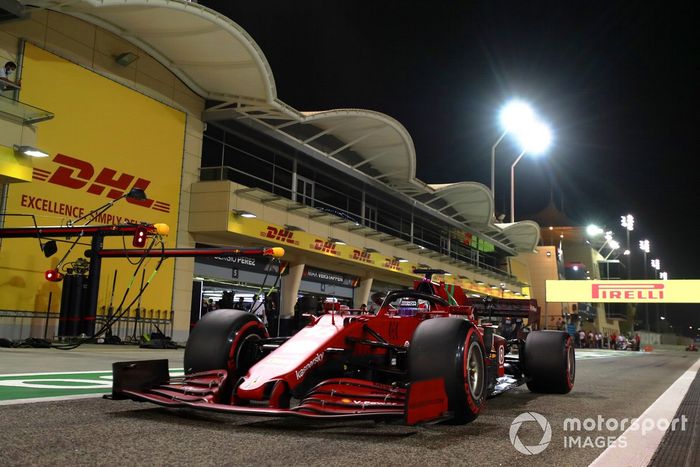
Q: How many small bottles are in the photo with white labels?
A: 0